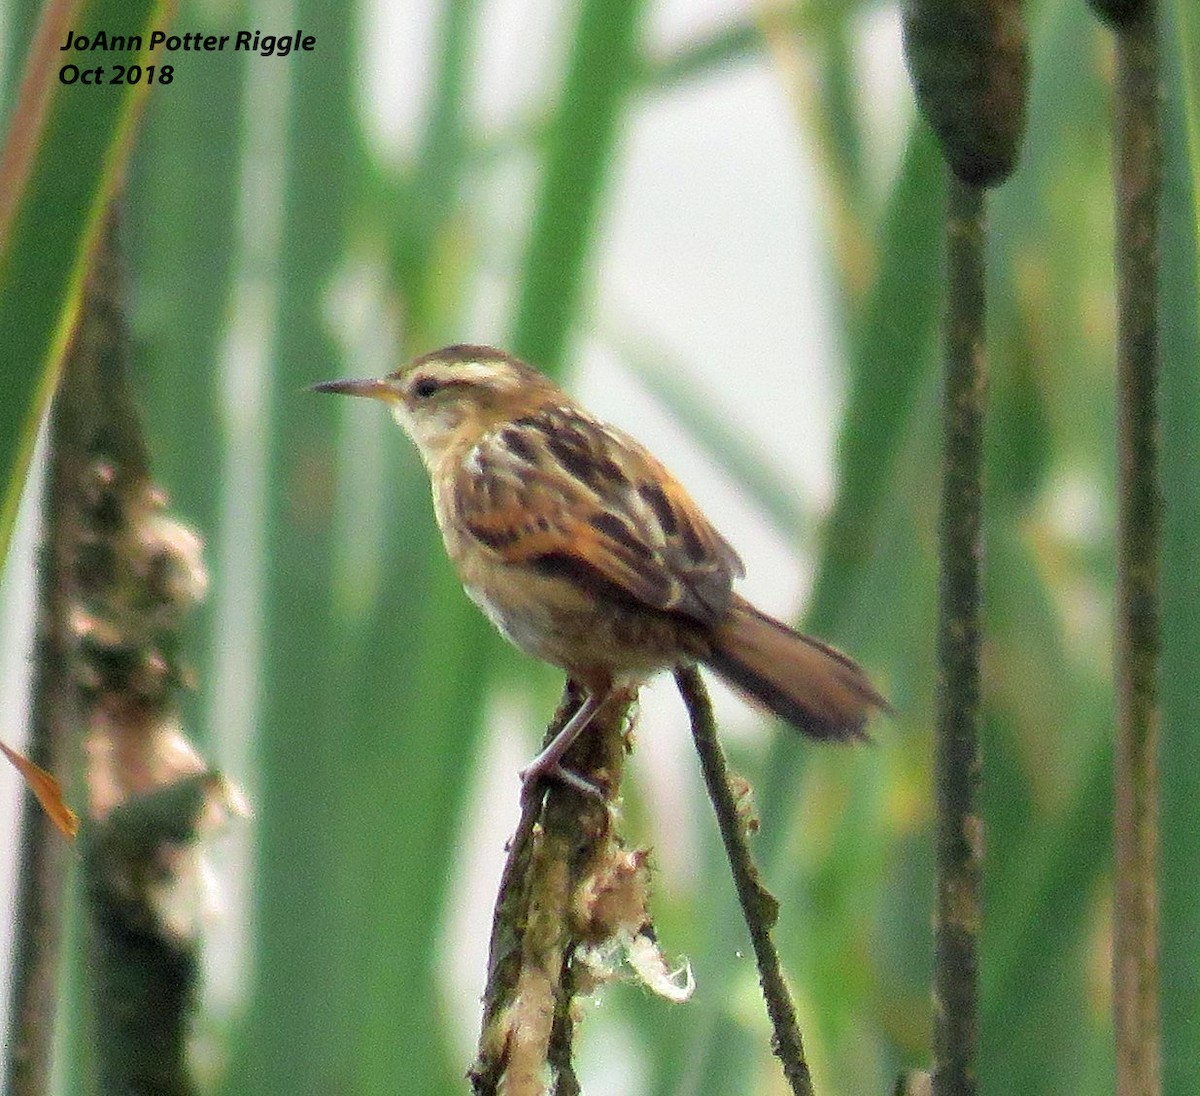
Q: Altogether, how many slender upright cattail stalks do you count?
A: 2